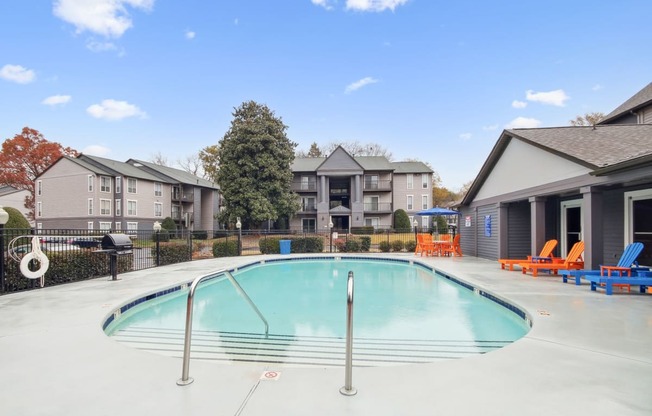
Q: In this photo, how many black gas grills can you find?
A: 1